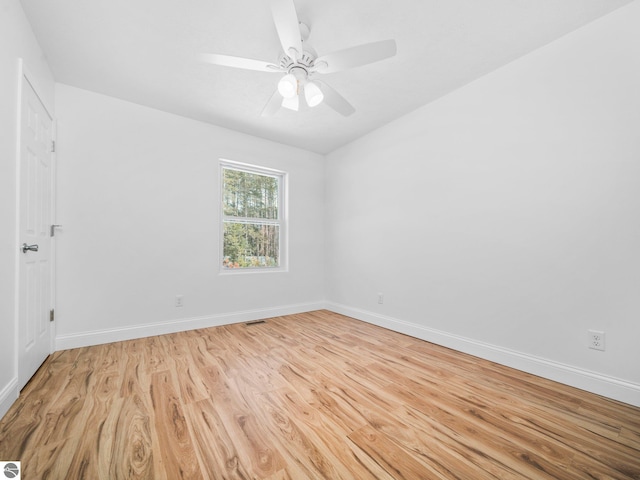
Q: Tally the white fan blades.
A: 5